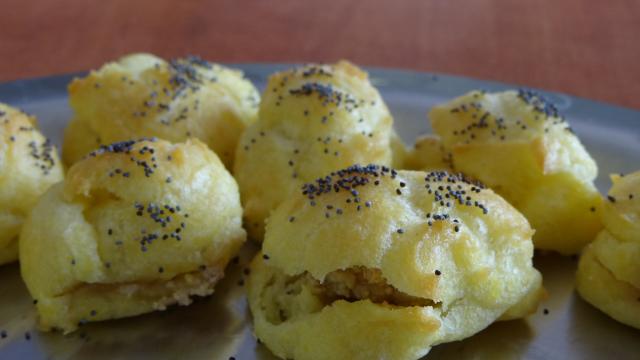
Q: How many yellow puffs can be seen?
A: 7